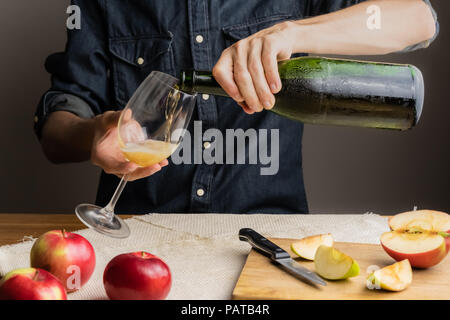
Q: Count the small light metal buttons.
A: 5